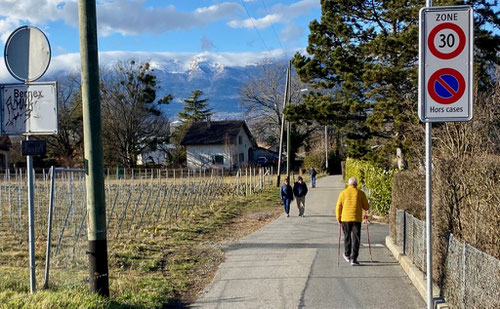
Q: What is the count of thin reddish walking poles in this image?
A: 2